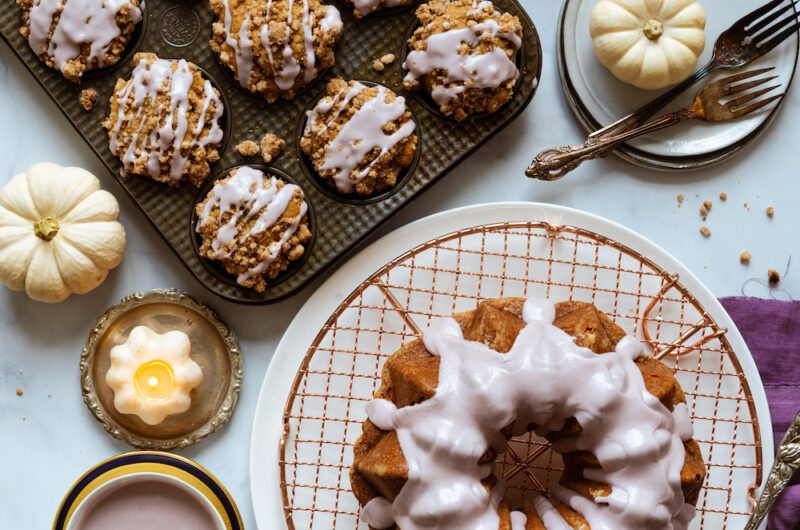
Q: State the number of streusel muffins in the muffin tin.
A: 7